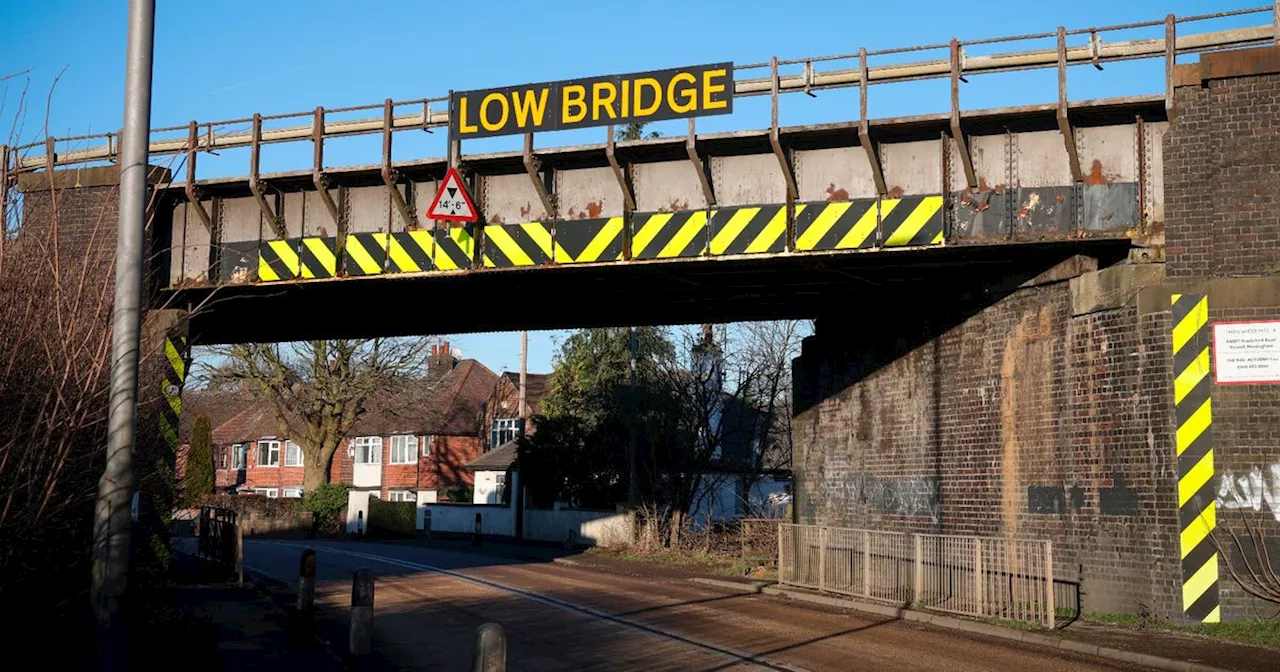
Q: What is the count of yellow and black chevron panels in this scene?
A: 13